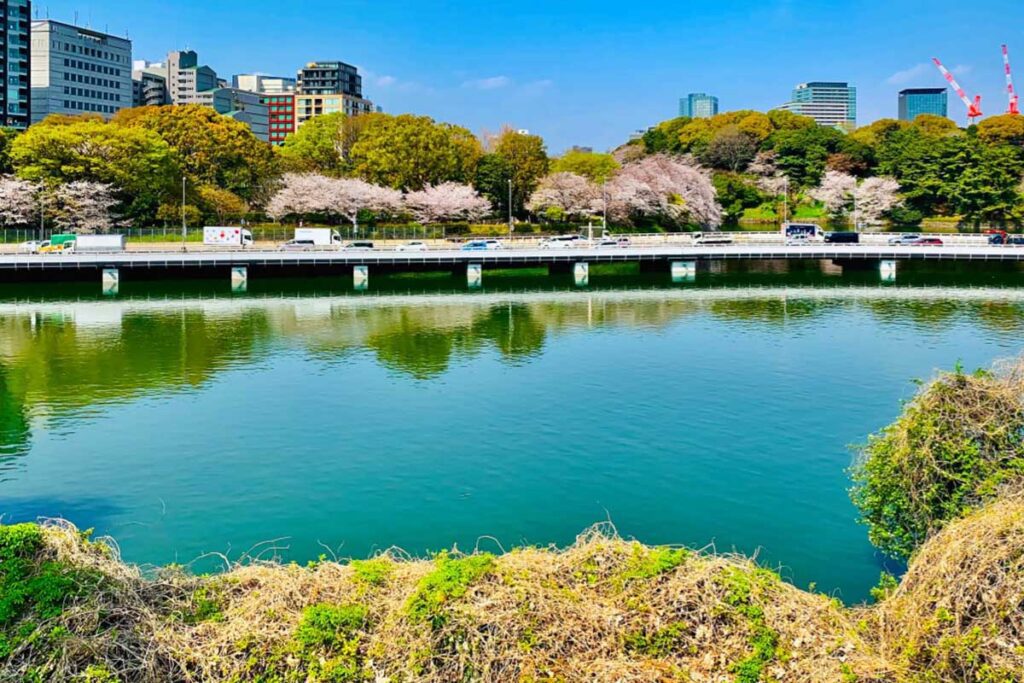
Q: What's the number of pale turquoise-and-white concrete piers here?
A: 7